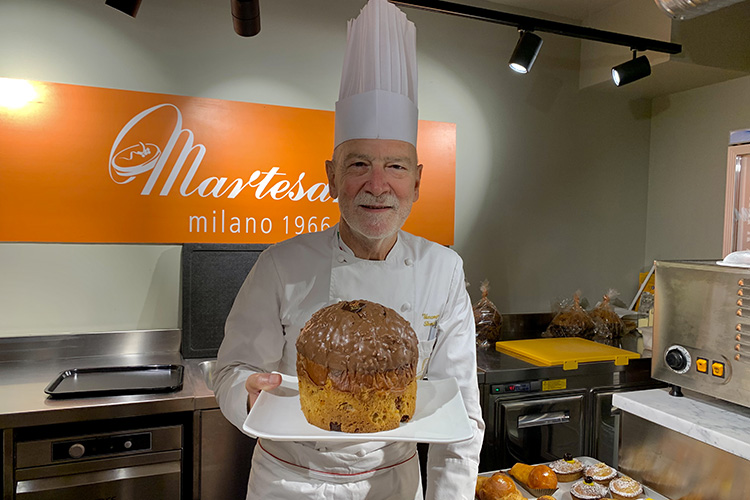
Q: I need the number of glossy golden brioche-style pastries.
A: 2